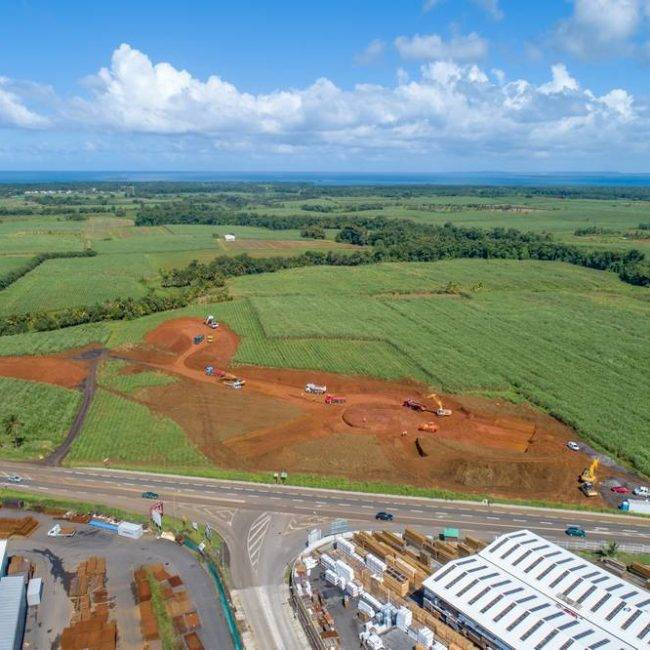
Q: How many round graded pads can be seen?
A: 2